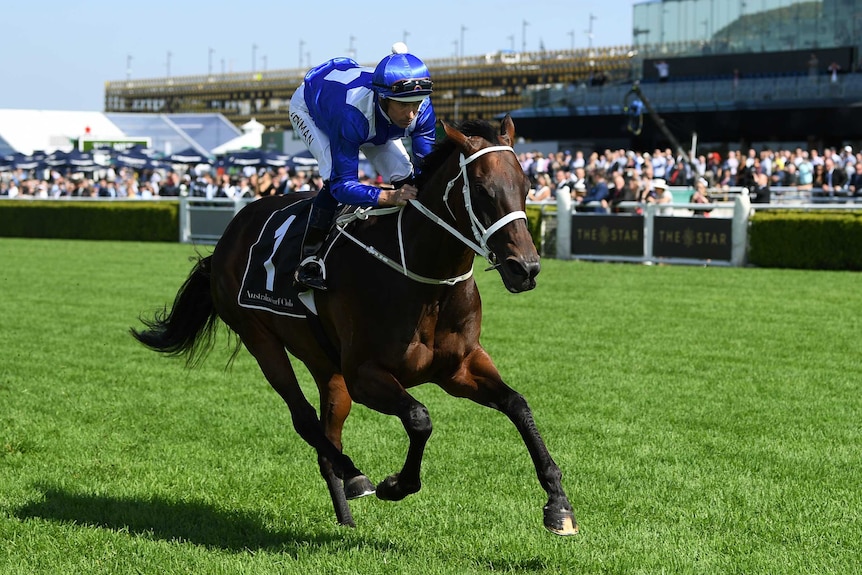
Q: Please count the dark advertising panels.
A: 2